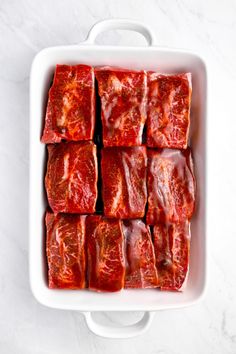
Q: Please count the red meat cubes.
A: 10